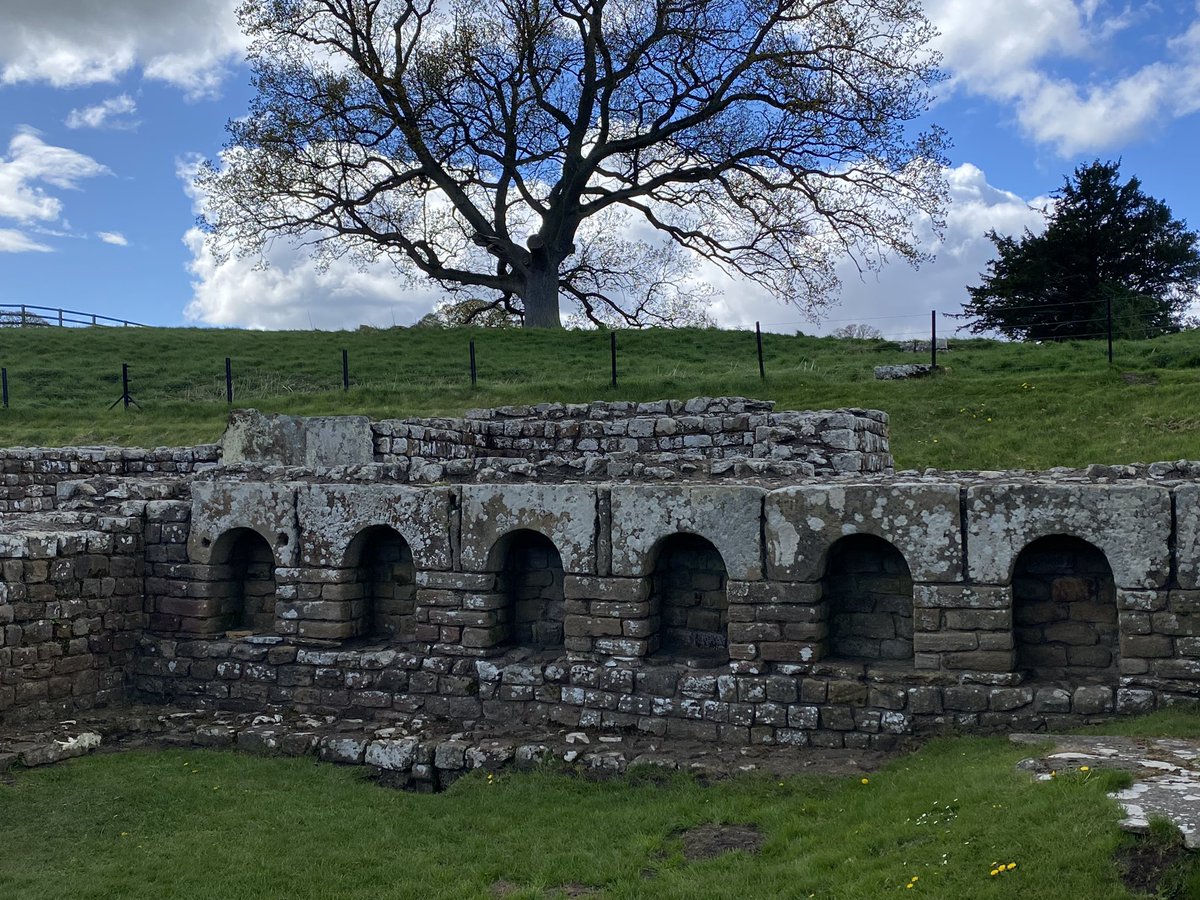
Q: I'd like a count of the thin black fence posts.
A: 9